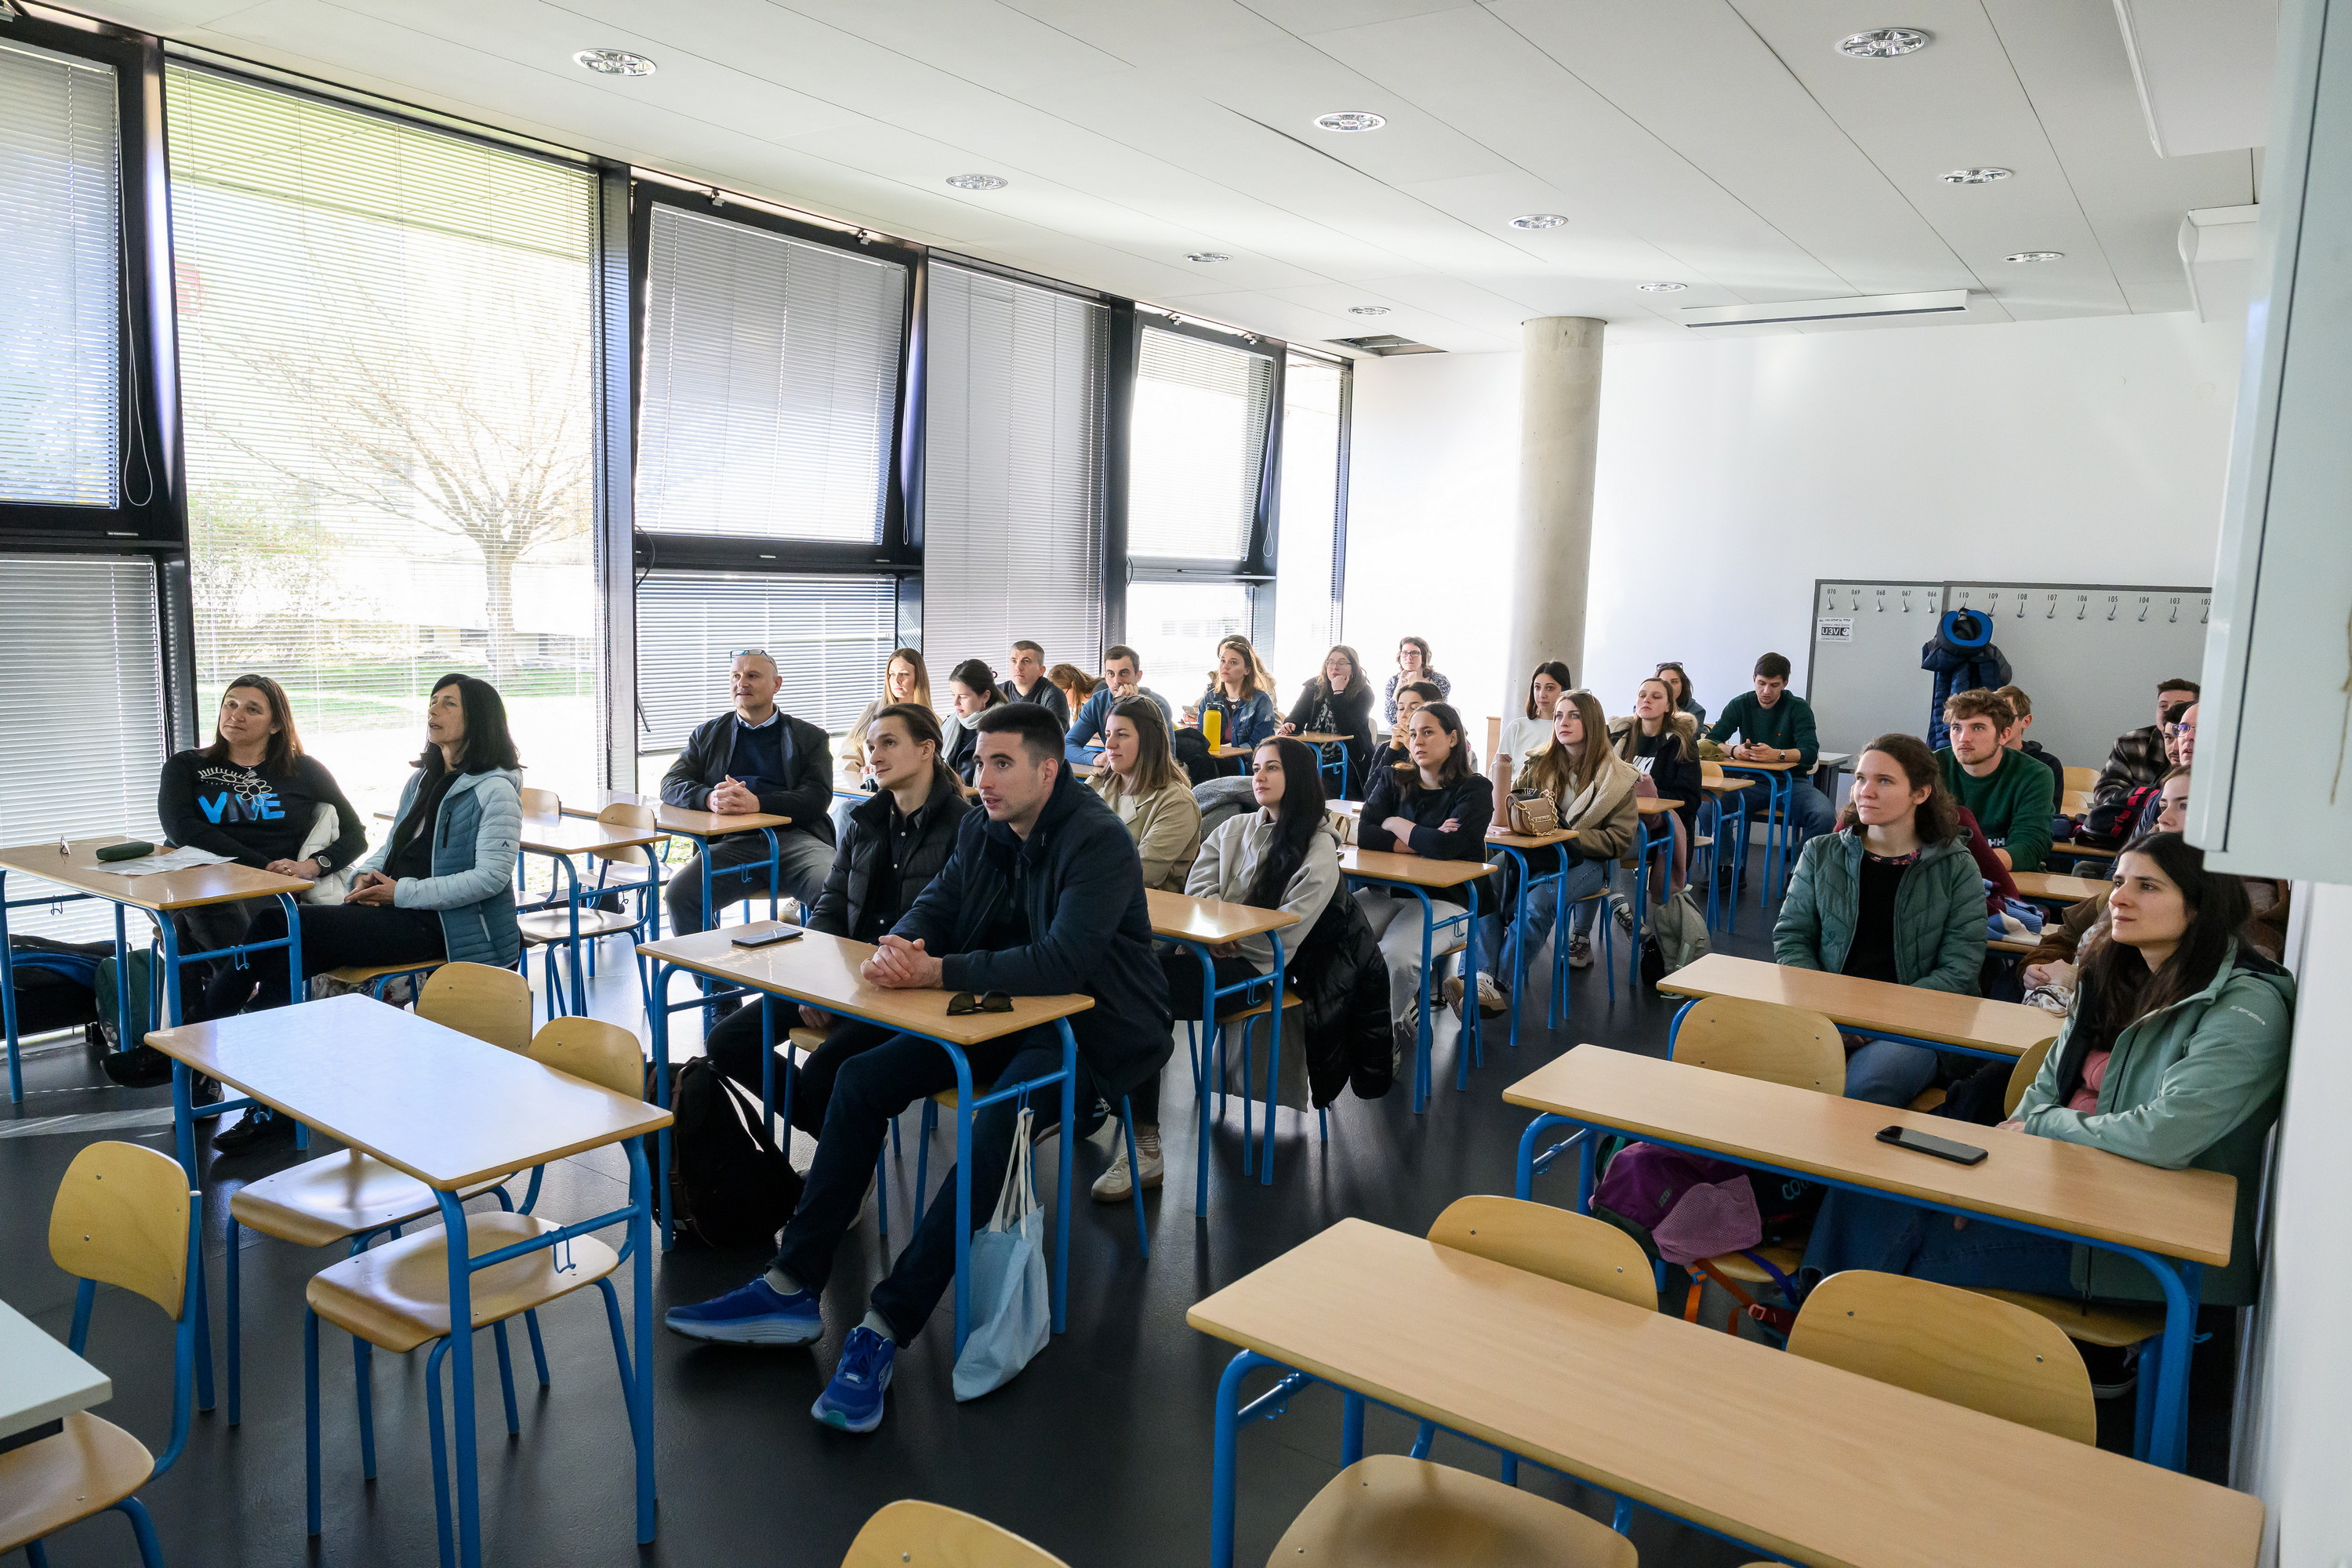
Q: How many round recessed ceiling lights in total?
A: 10